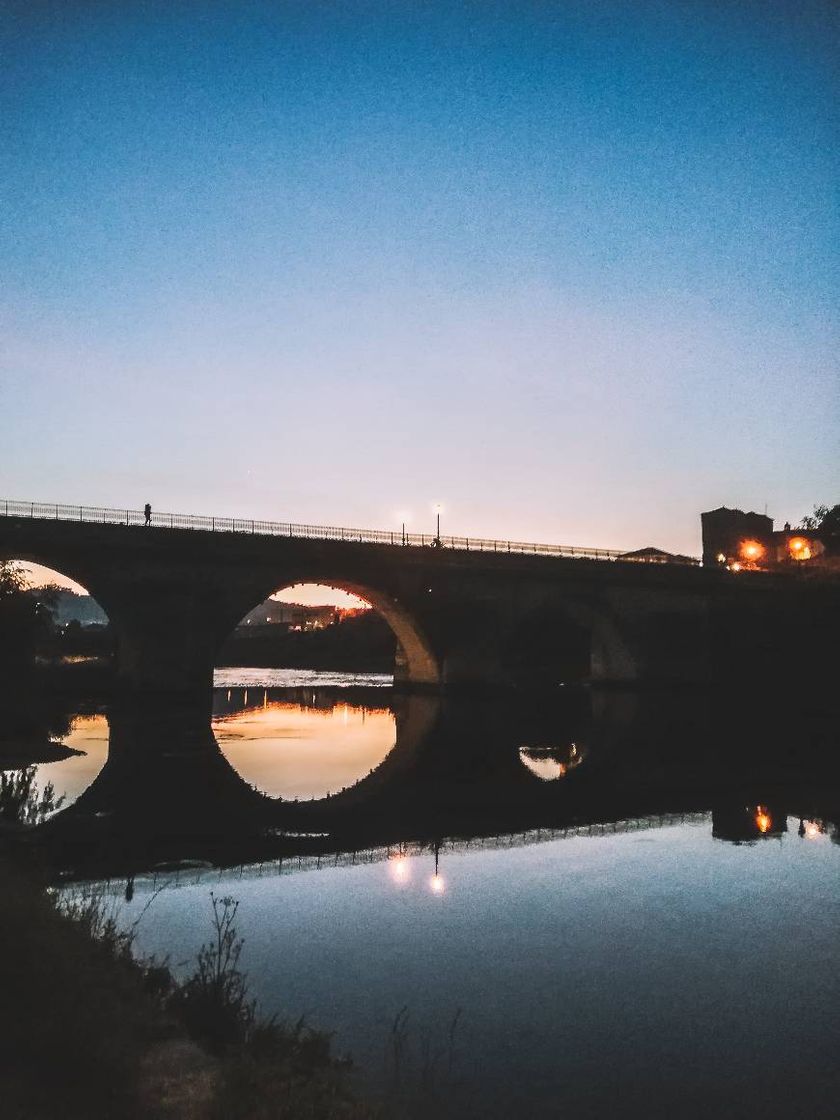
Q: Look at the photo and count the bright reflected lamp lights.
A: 4